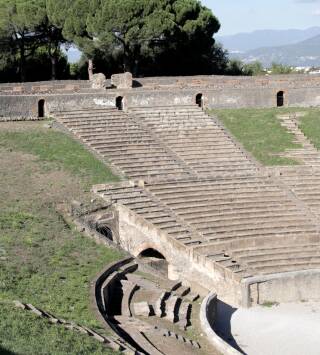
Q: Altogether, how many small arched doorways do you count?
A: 4